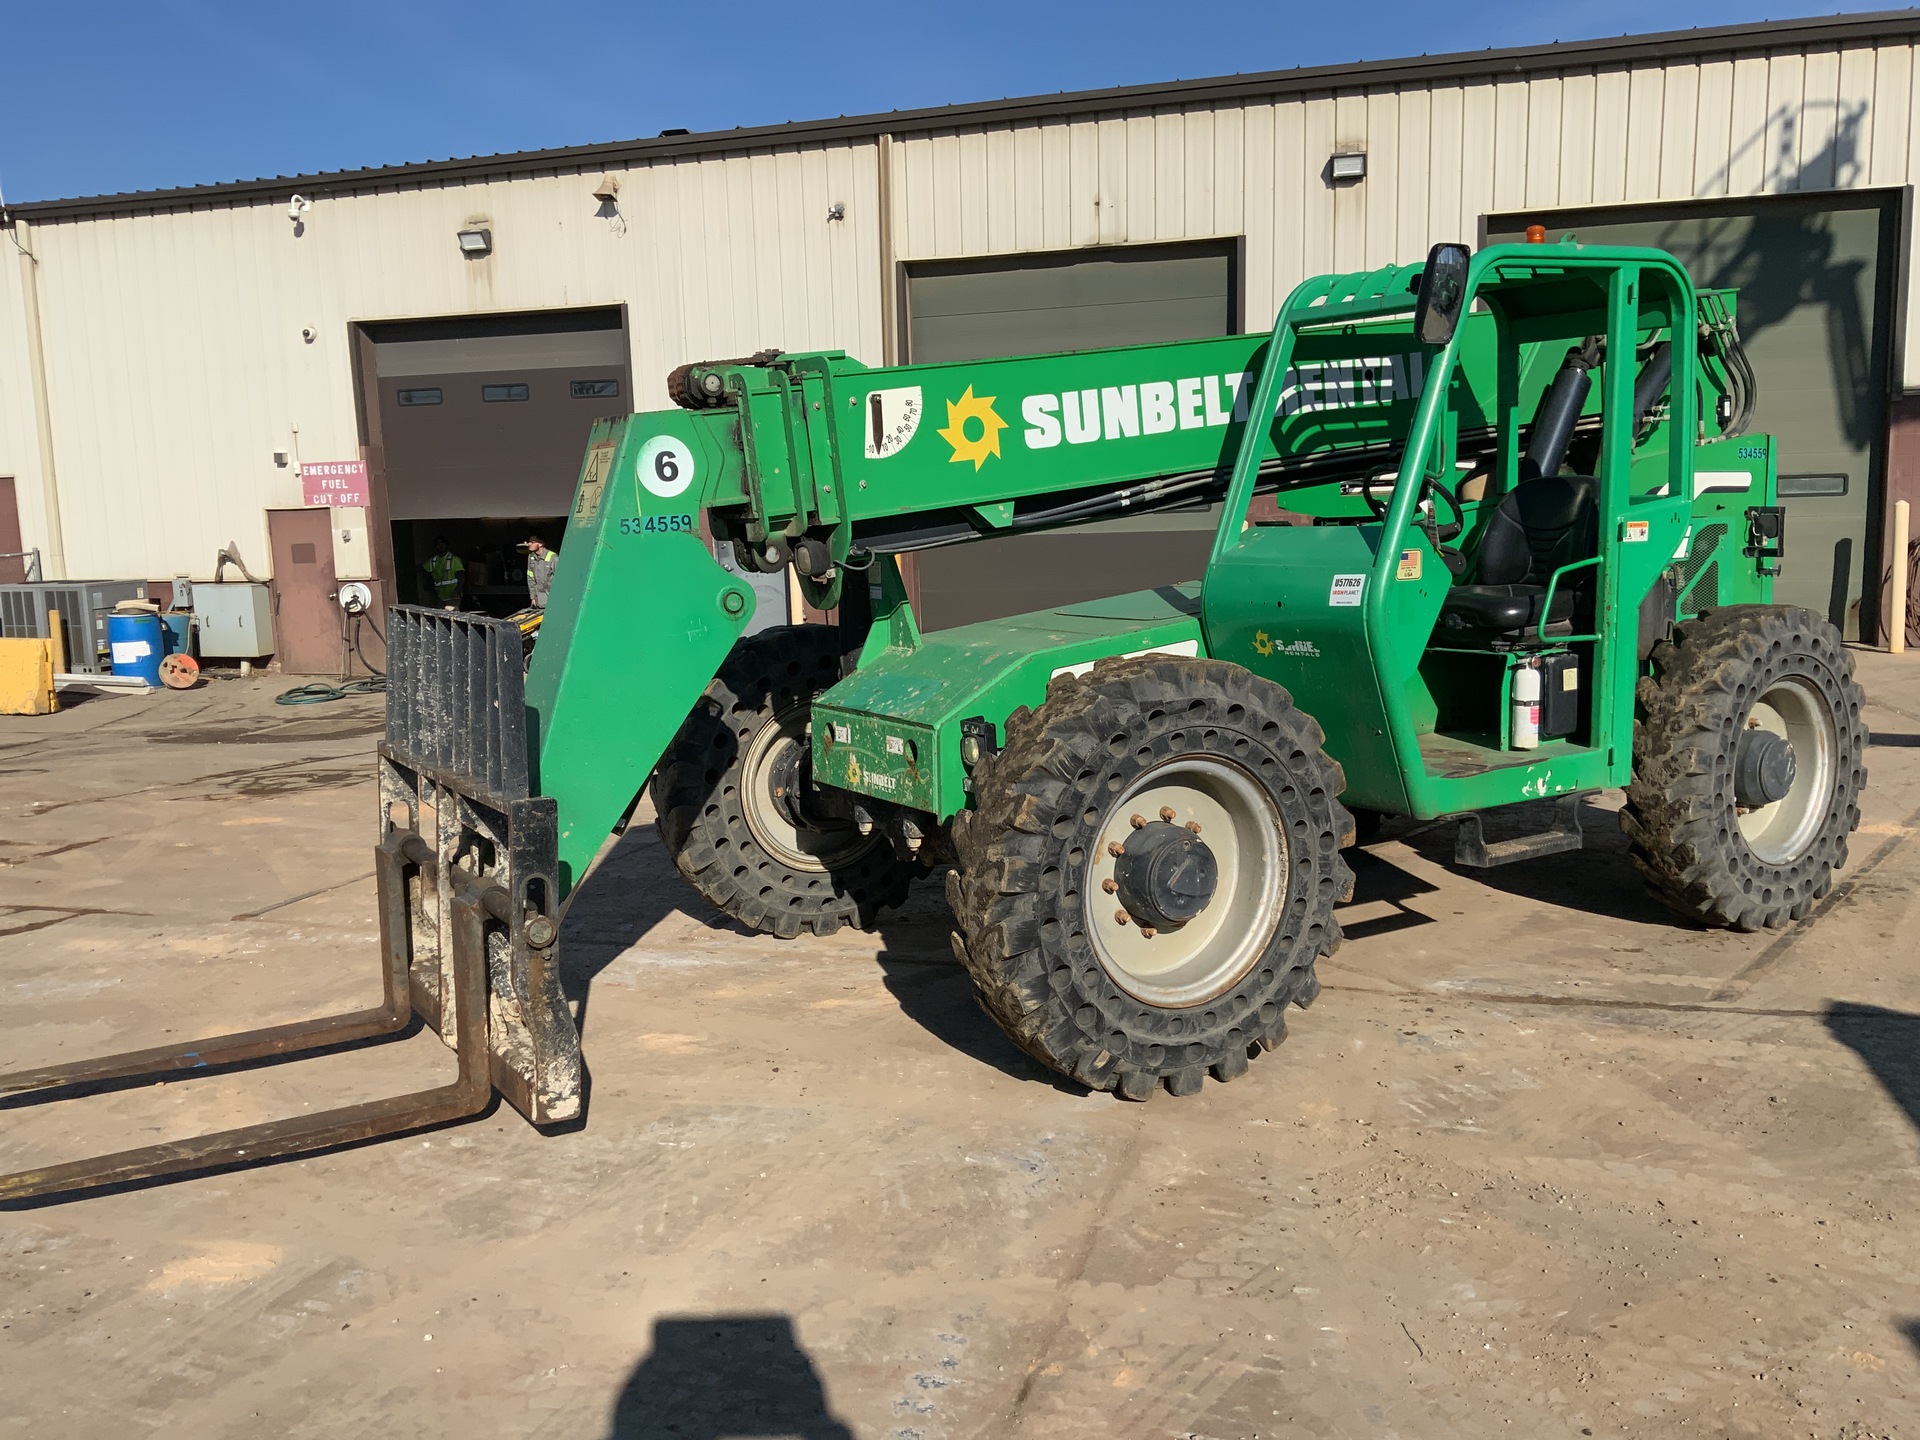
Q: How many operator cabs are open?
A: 1